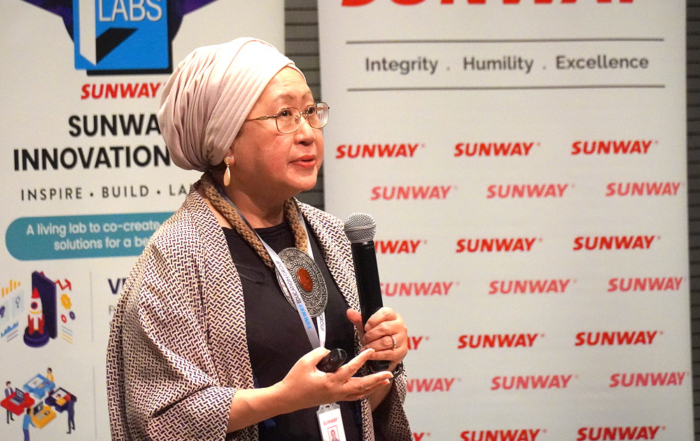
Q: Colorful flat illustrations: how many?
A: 2